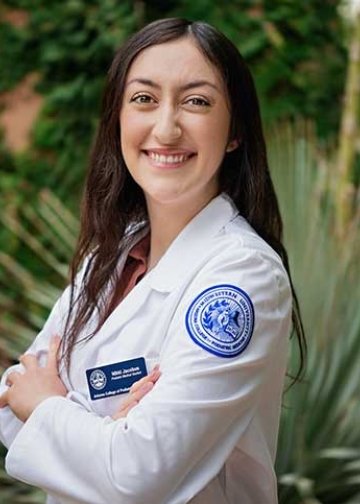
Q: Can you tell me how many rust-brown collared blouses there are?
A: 1